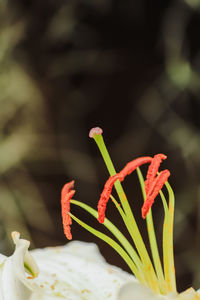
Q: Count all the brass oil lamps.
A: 0